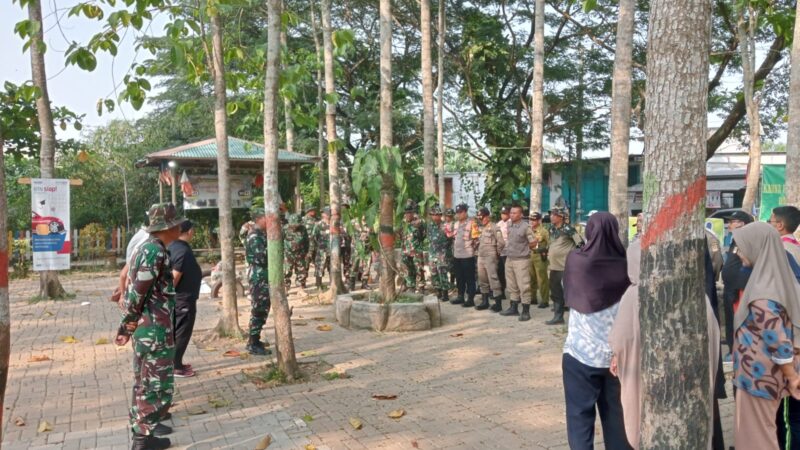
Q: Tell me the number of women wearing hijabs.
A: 3